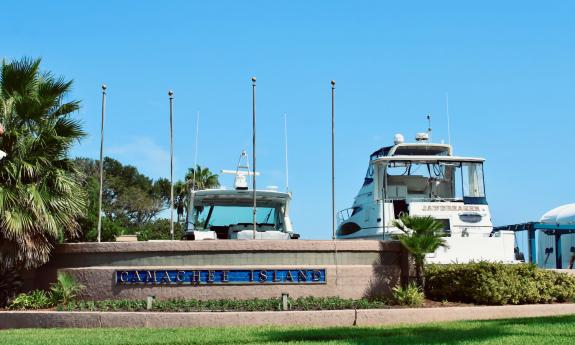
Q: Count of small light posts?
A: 2